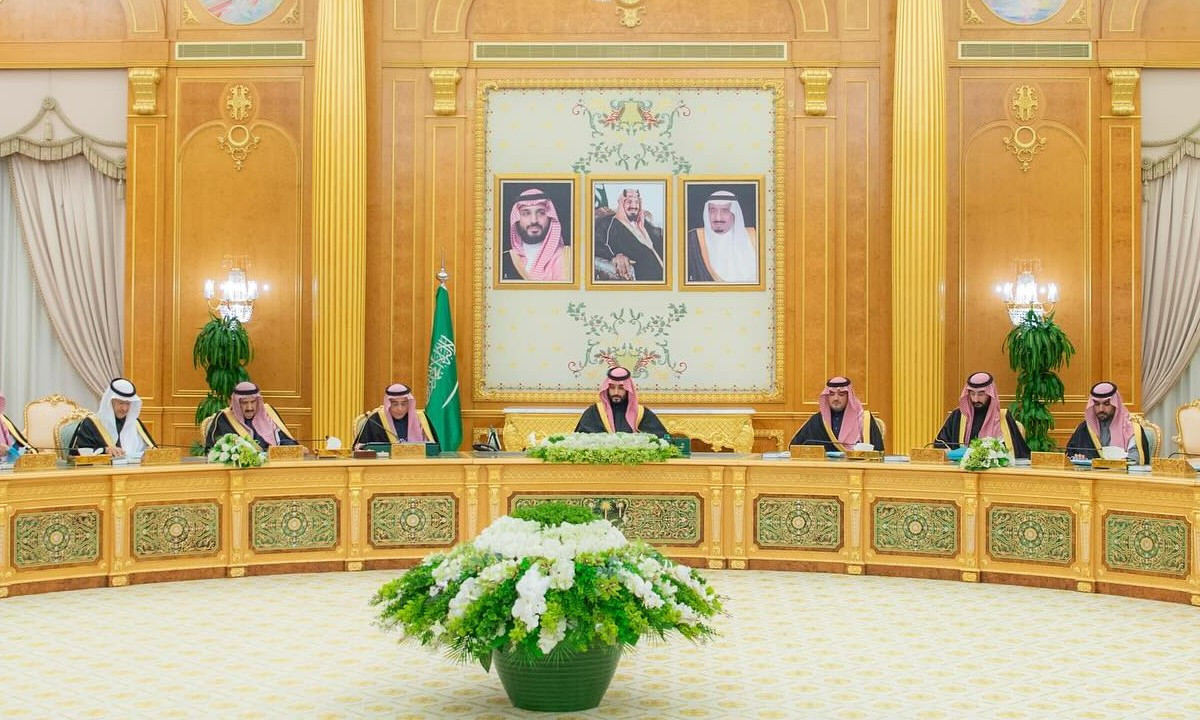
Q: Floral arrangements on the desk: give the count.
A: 3